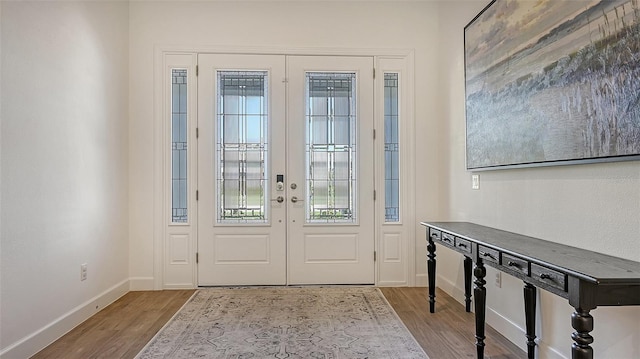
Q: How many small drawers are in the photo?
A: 6